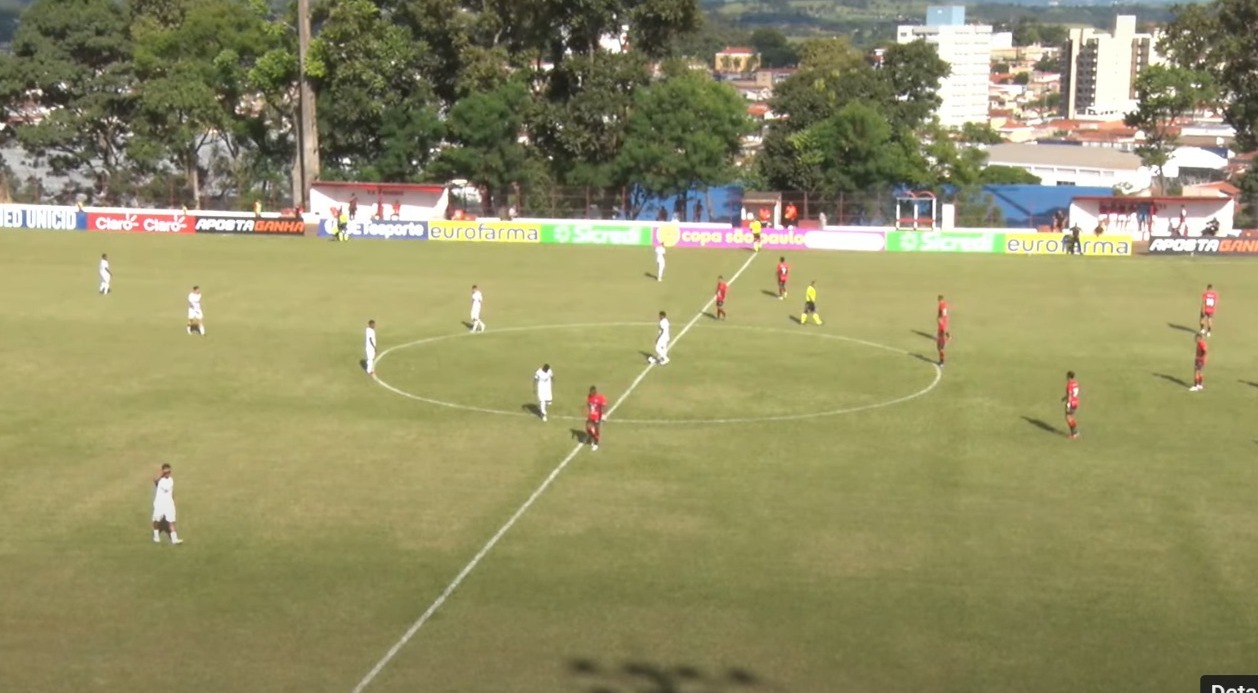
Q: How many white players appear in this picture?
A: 8